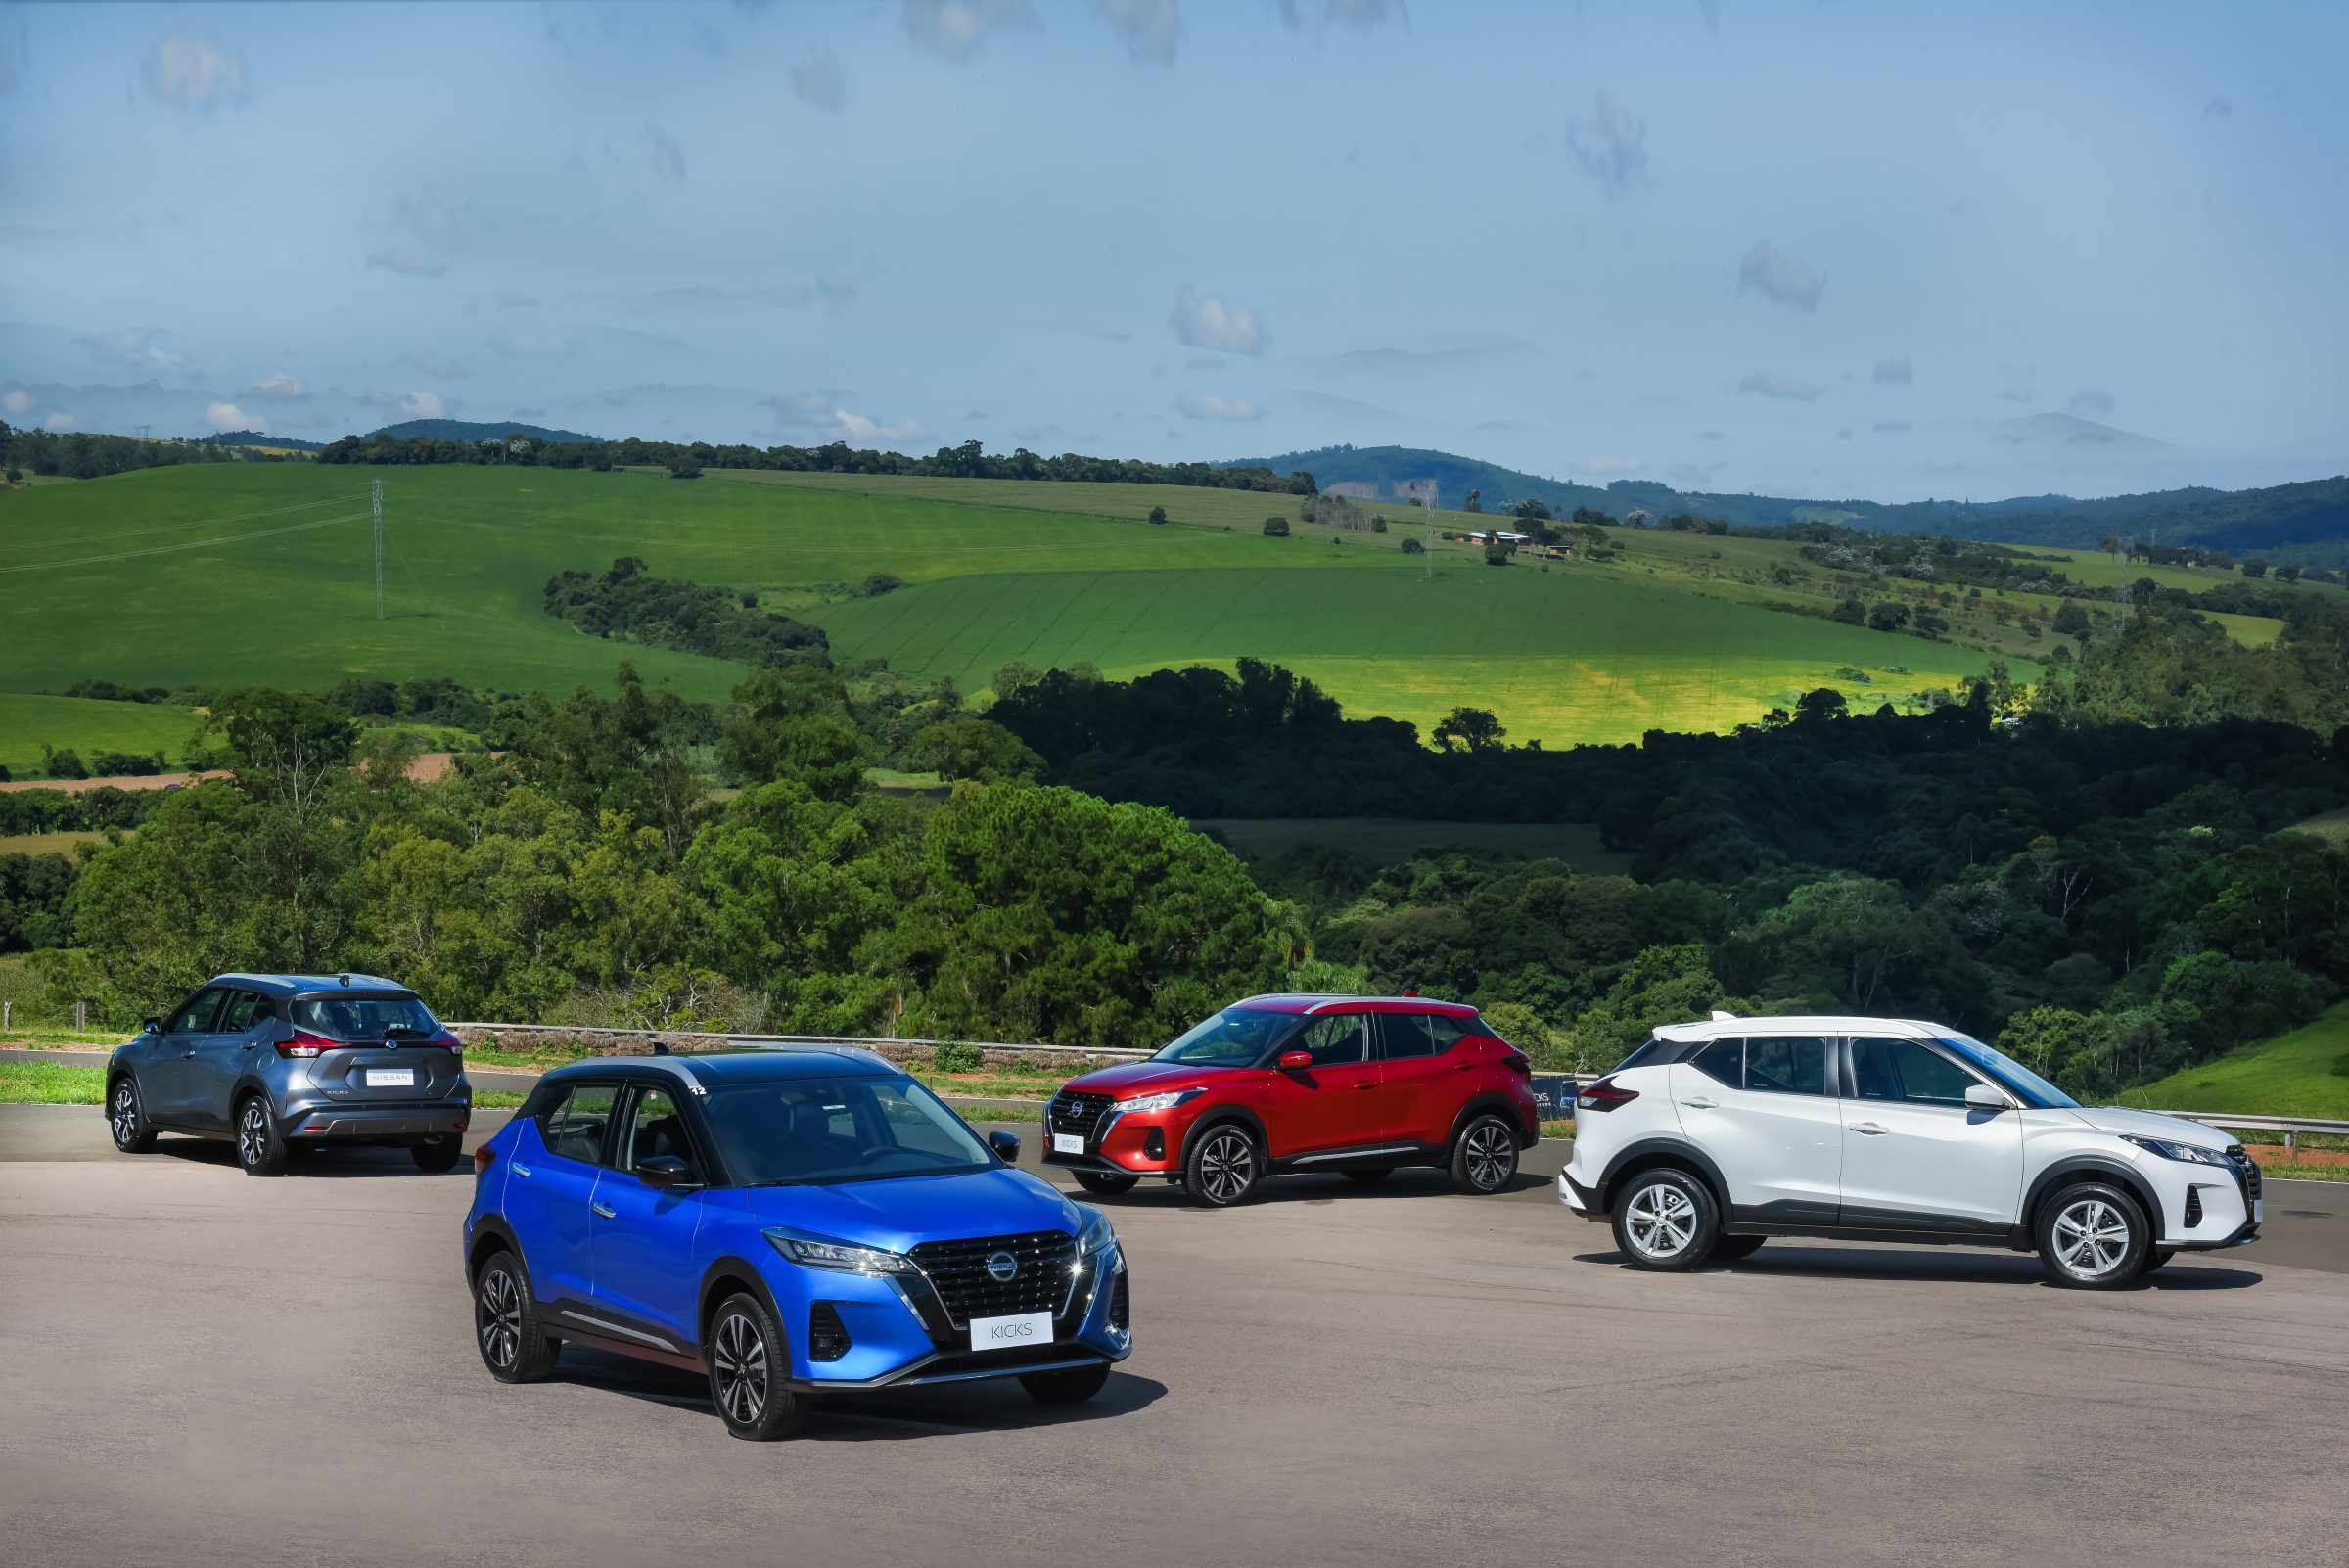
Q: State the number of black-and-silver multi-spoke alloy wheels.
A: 6